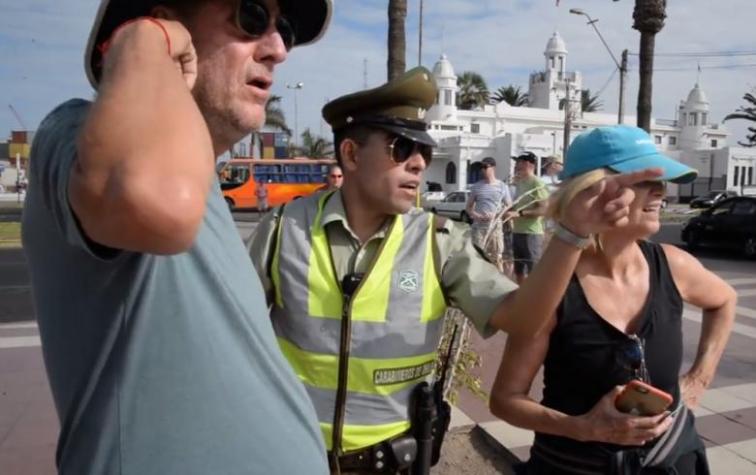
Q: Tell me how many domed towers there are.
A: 3